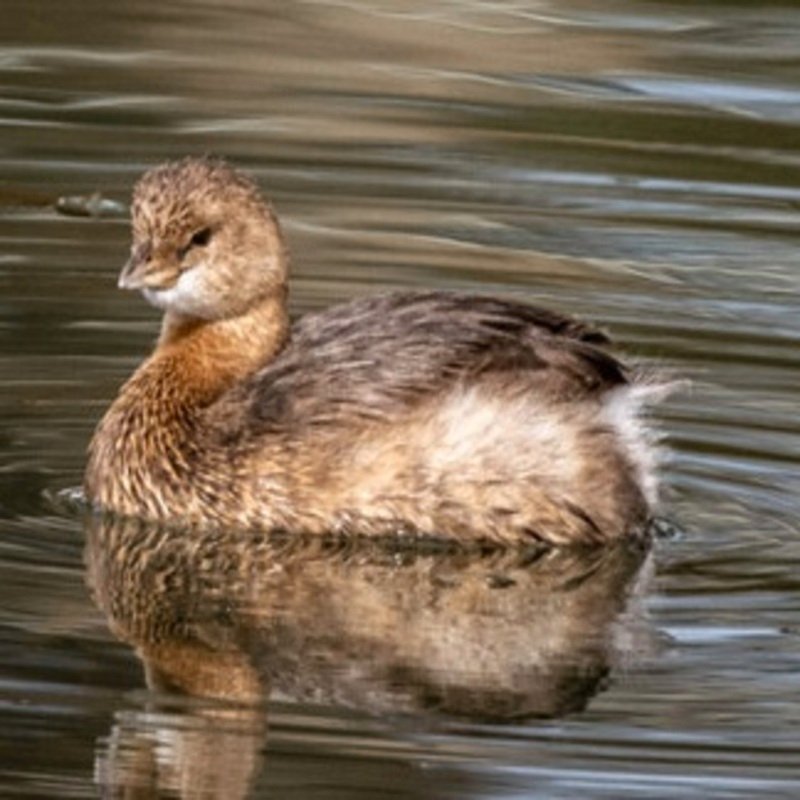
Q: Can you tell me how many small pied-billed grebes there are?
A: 1